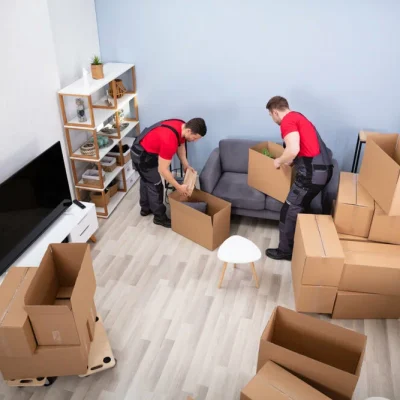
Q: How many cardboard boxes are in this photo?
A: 14